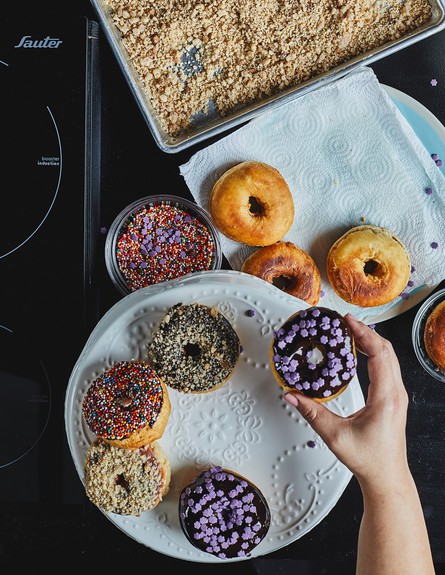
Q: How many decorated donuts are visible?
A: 5